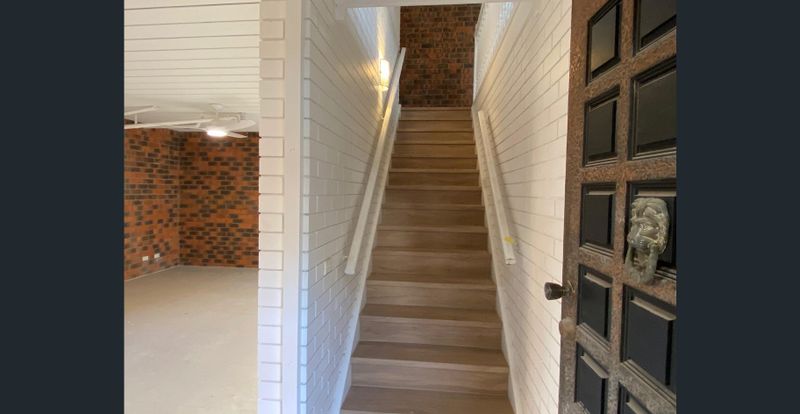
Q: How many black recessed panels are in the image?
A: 10